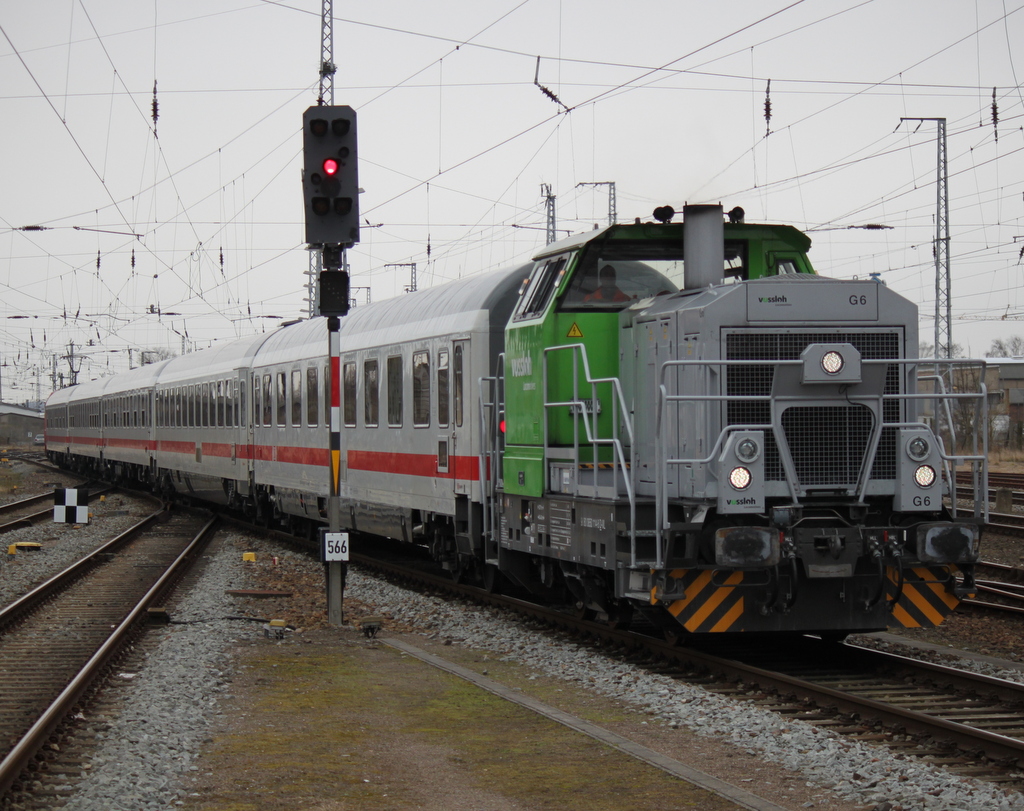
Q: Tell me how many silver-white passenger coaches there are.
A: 5